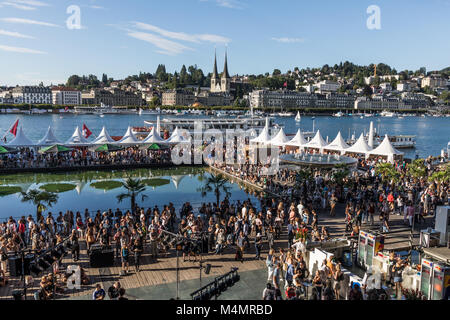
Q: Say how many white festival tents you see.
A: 14